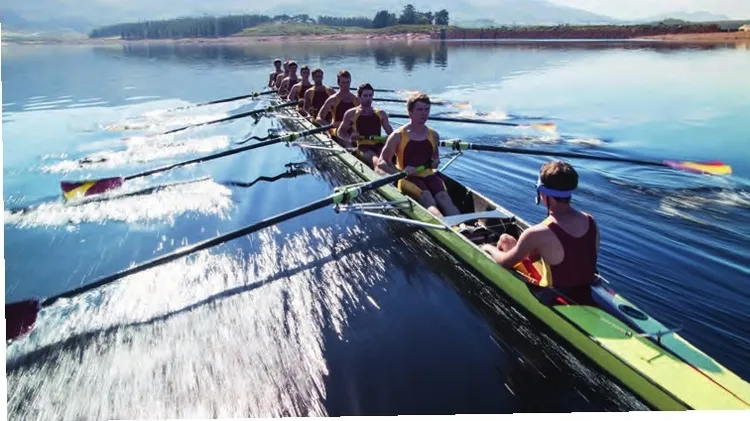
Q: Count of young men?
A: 9